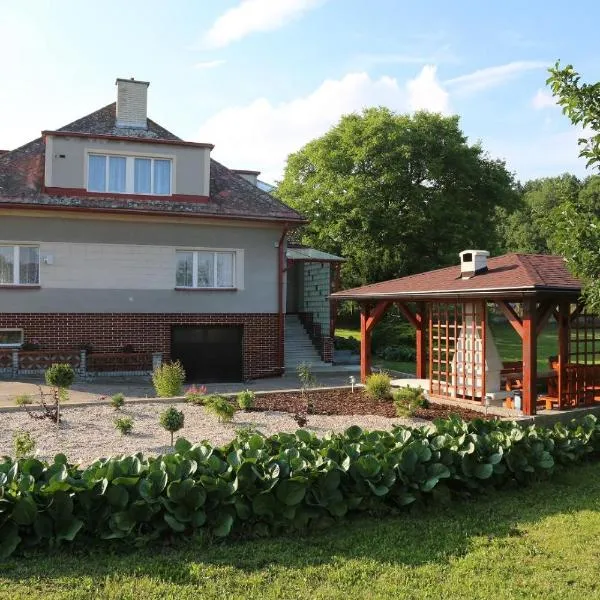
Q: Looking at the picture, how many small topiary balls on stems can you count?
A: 2